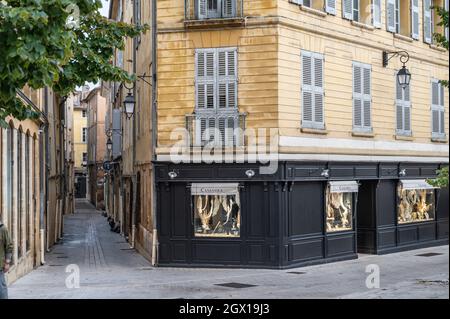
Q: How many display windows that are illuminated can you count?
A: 3